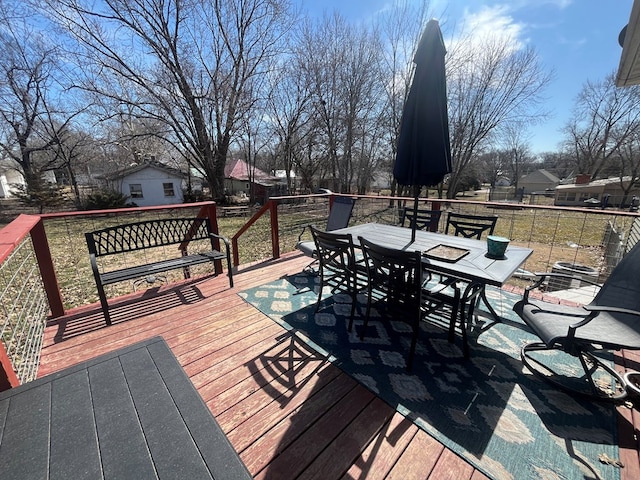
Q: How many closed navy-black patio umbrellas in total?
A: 1